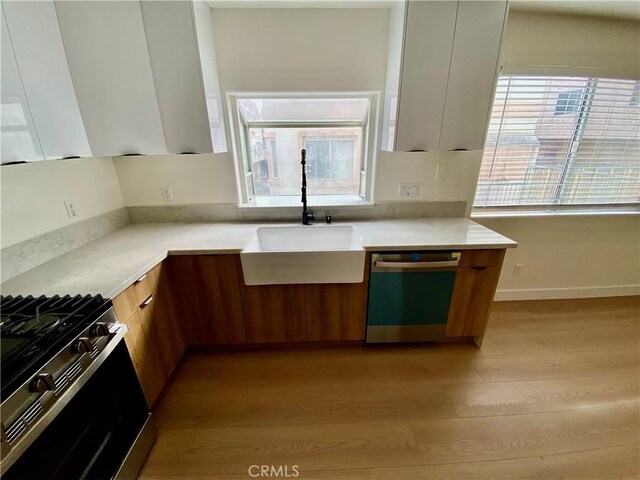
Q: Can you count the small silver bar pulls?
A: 2